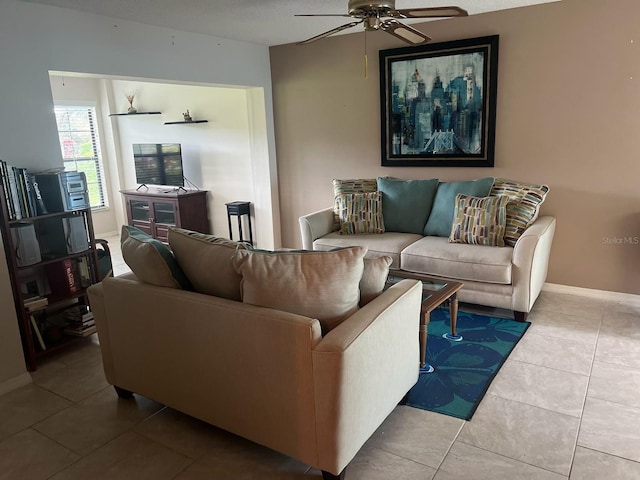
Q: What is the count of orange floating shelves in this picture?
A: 0